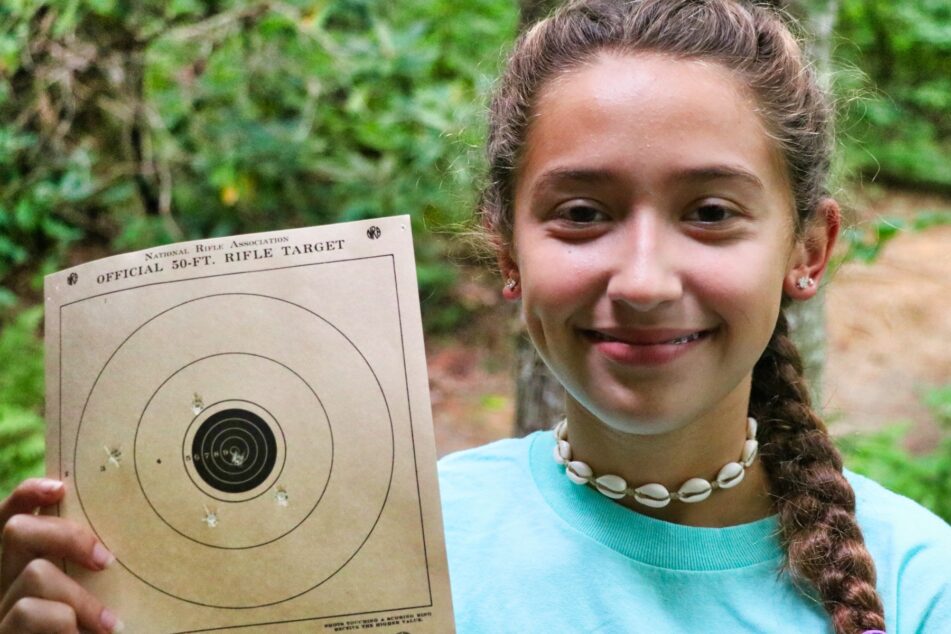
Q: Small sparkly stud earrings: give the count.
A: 2